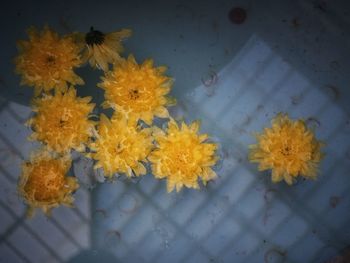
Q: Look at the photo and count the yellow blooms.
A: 8